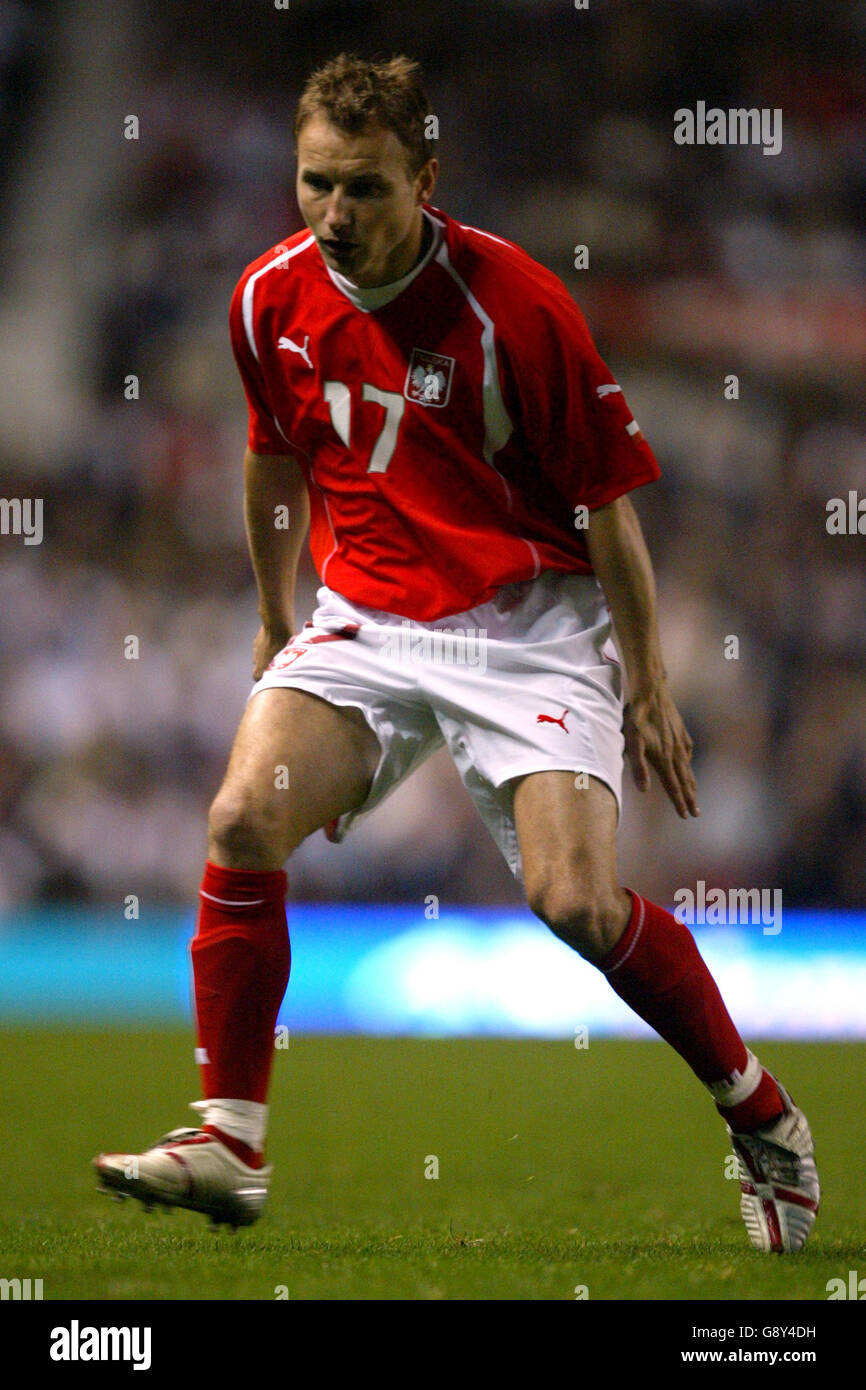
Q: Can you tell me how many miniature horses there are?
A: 0